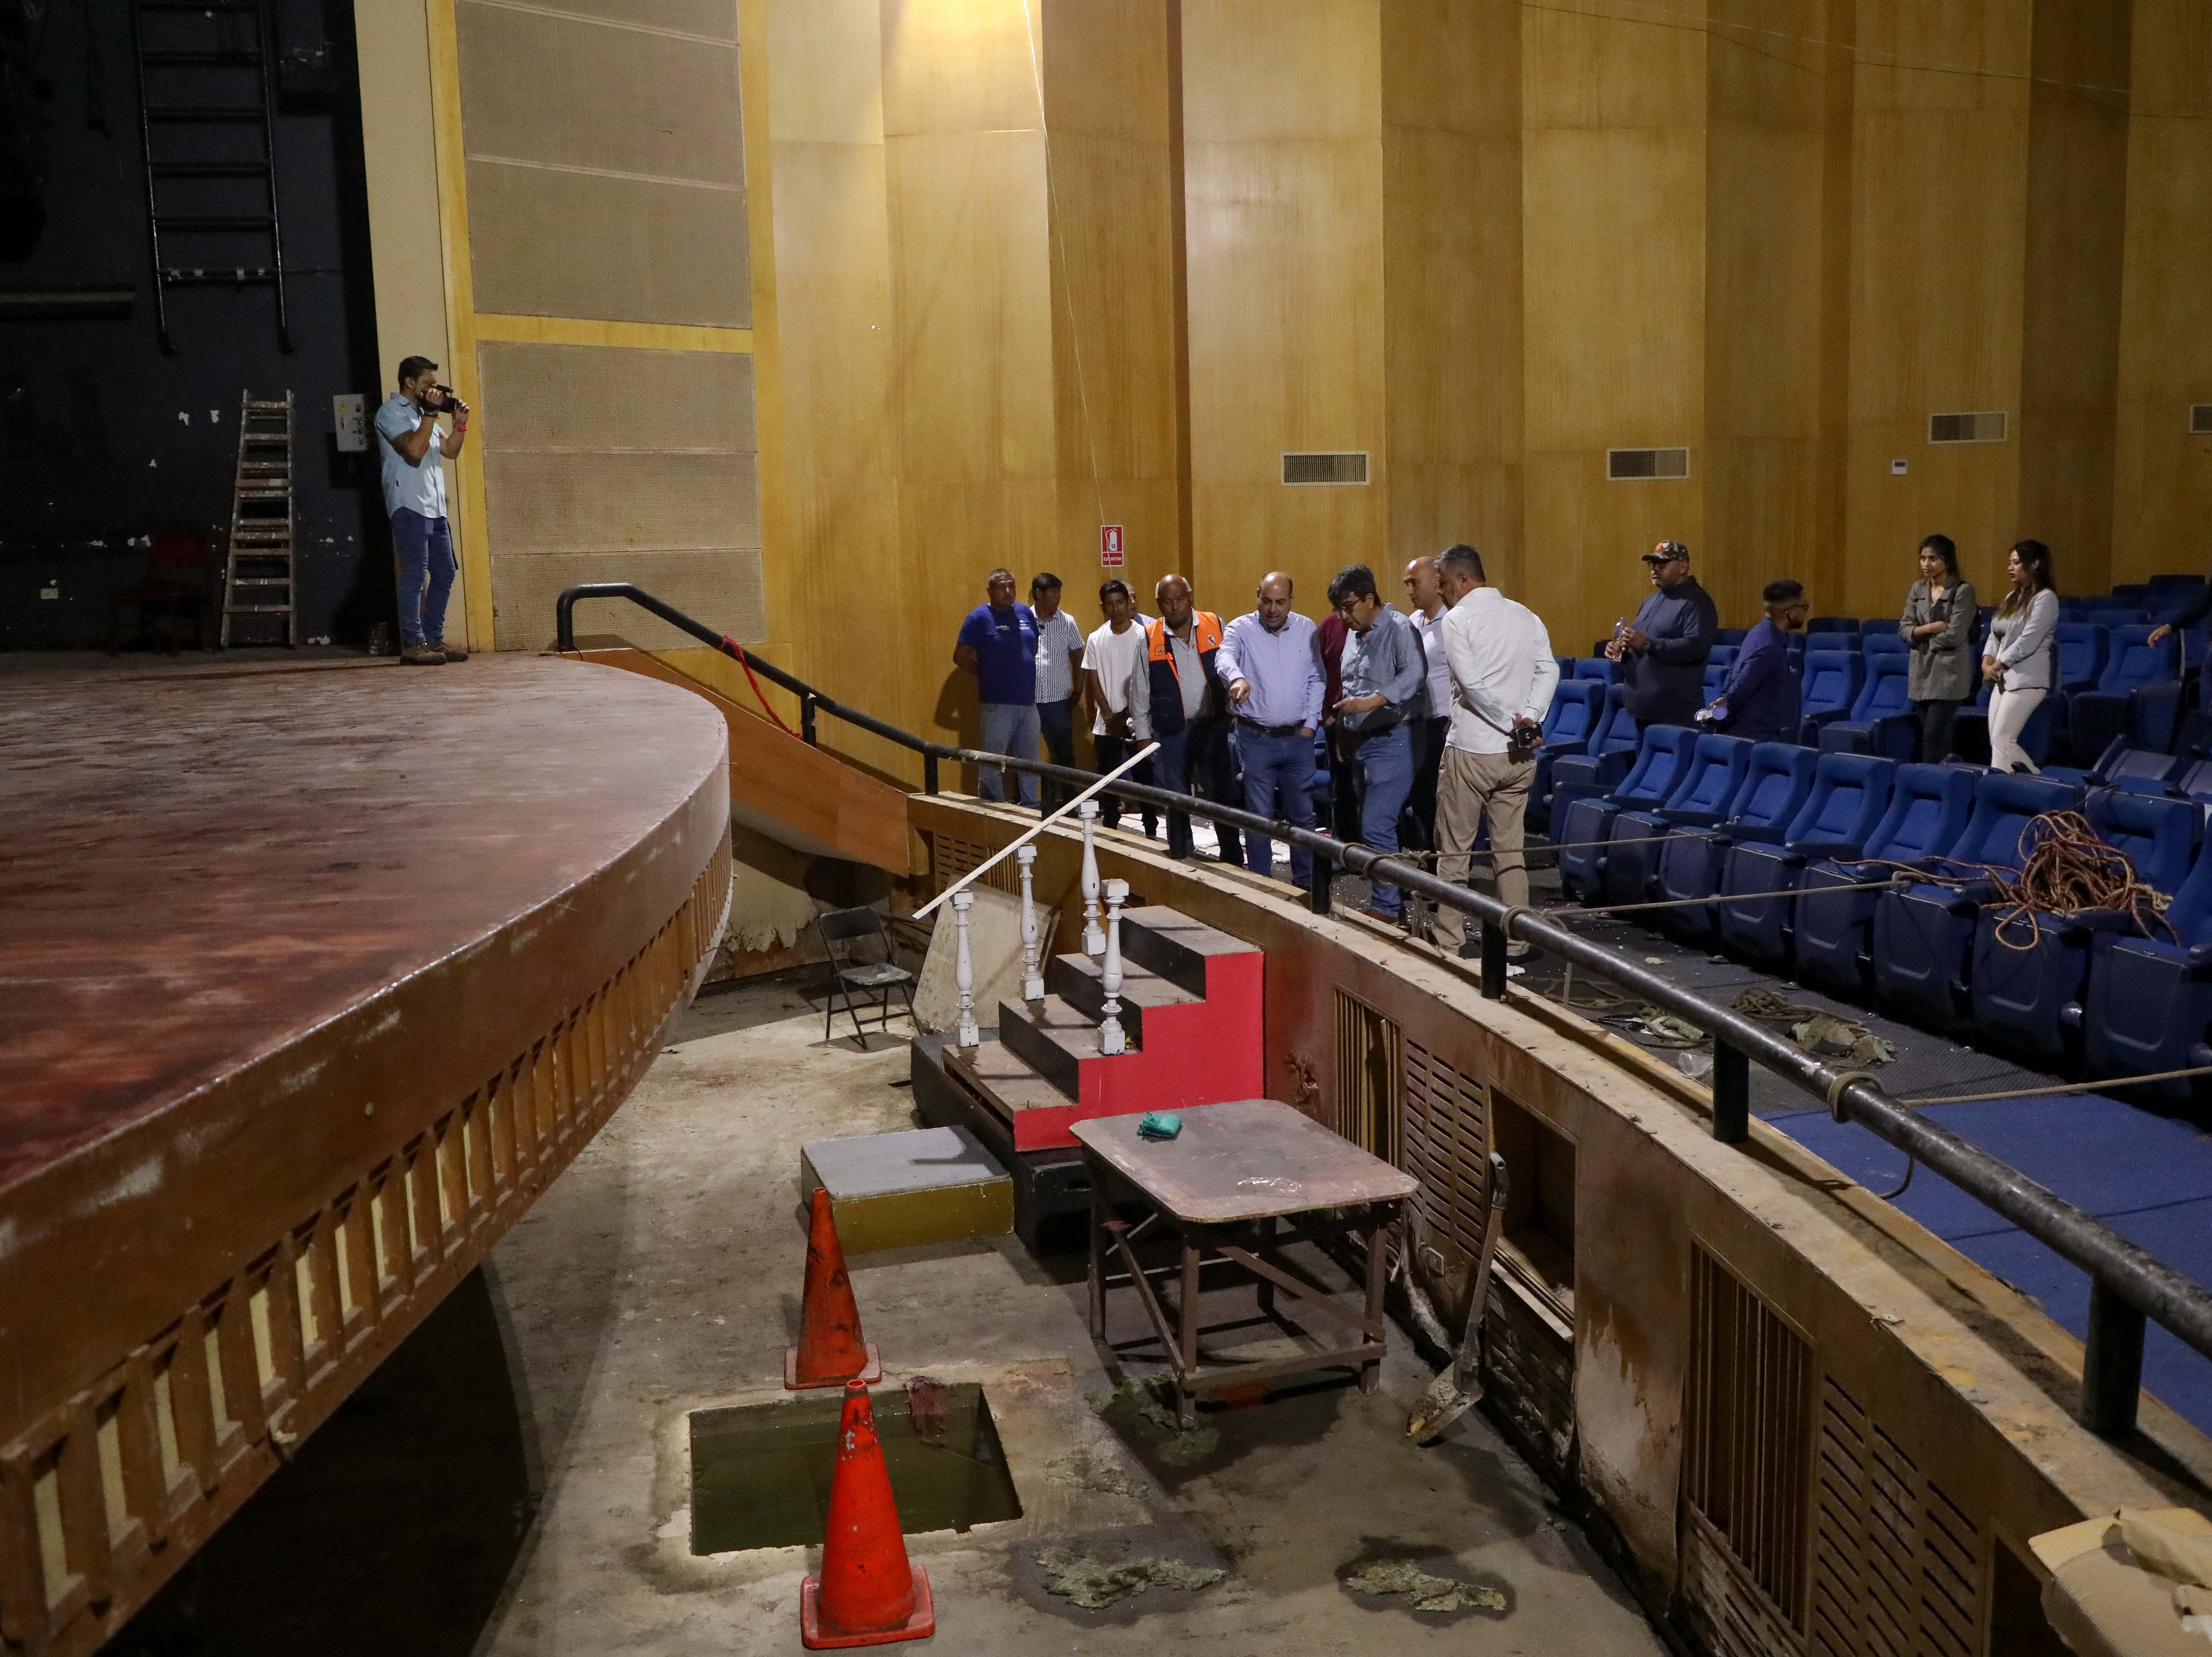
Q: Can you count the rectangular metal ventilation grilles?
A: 4